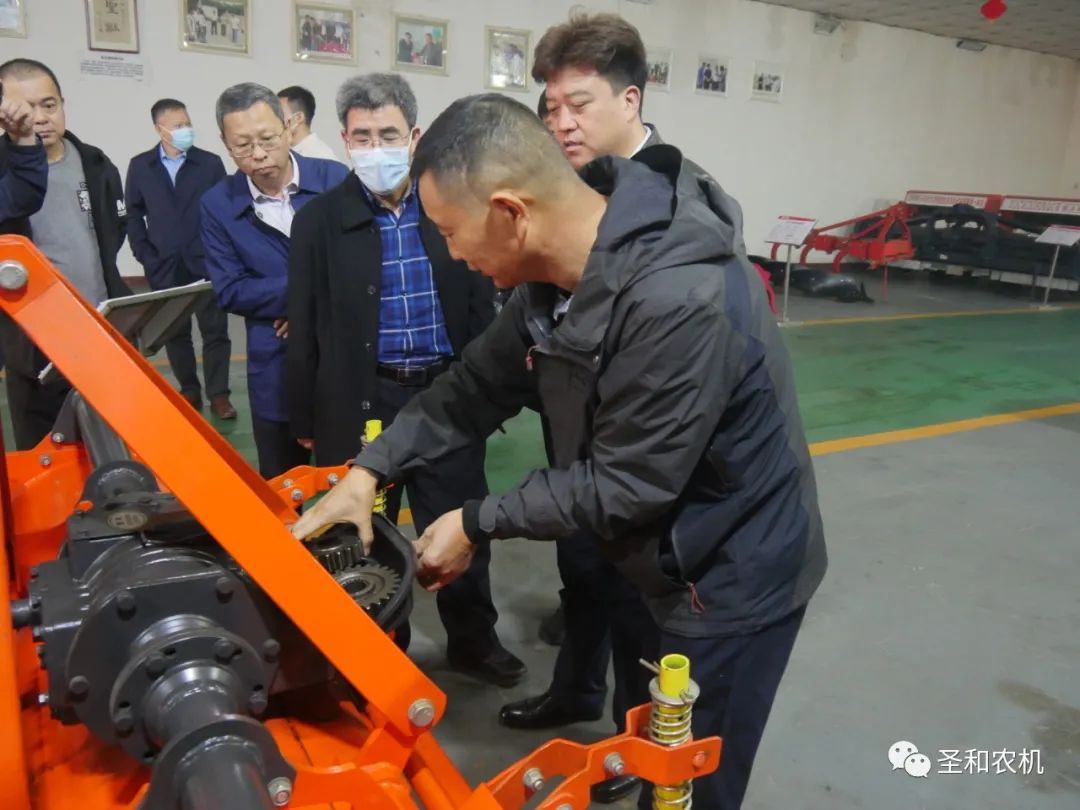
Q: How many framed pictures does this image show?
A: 9